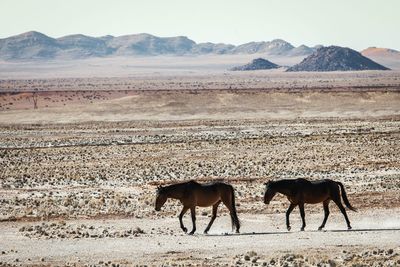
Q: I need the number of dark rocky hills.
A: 2